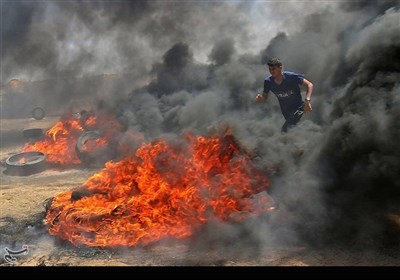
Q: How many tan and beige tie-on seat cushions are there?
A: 0